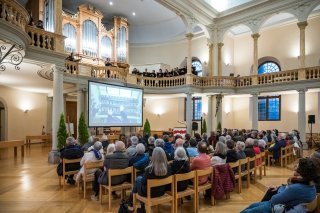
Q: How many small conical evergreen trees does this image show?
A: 5